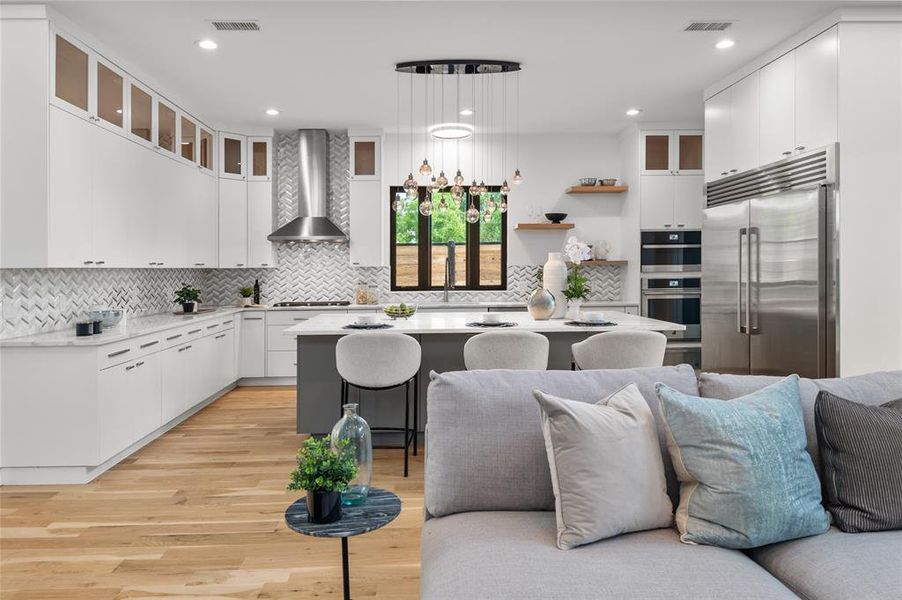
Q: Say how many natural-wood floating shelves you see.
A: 3